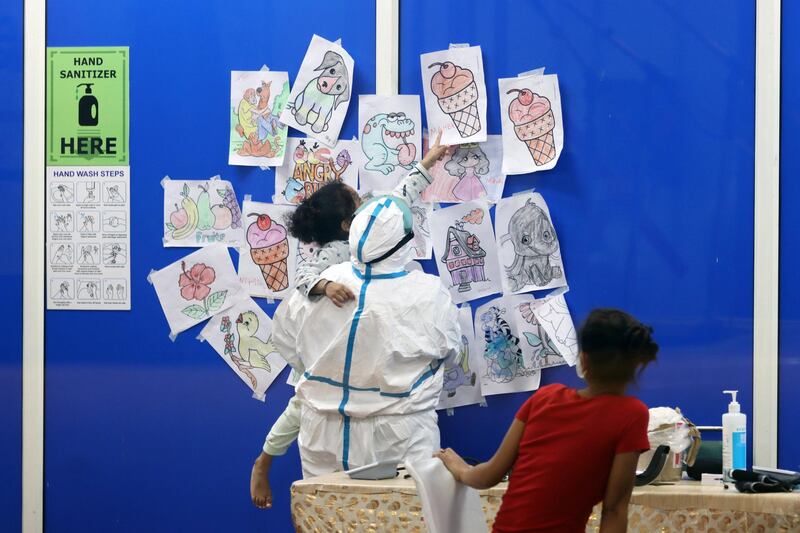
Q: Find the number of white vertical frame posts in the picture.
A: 3